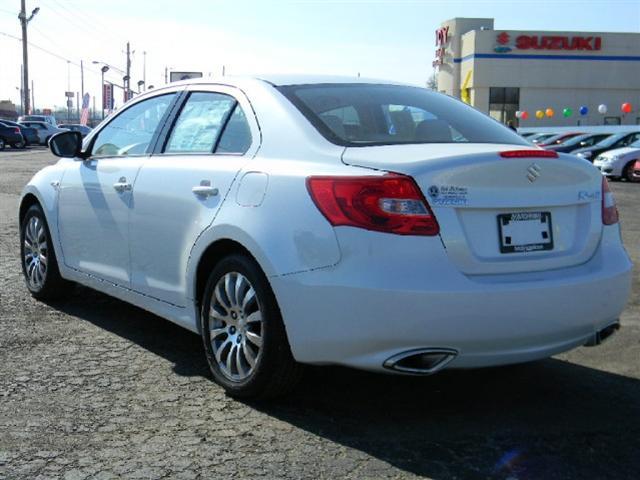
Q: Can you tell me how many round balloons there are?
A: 8